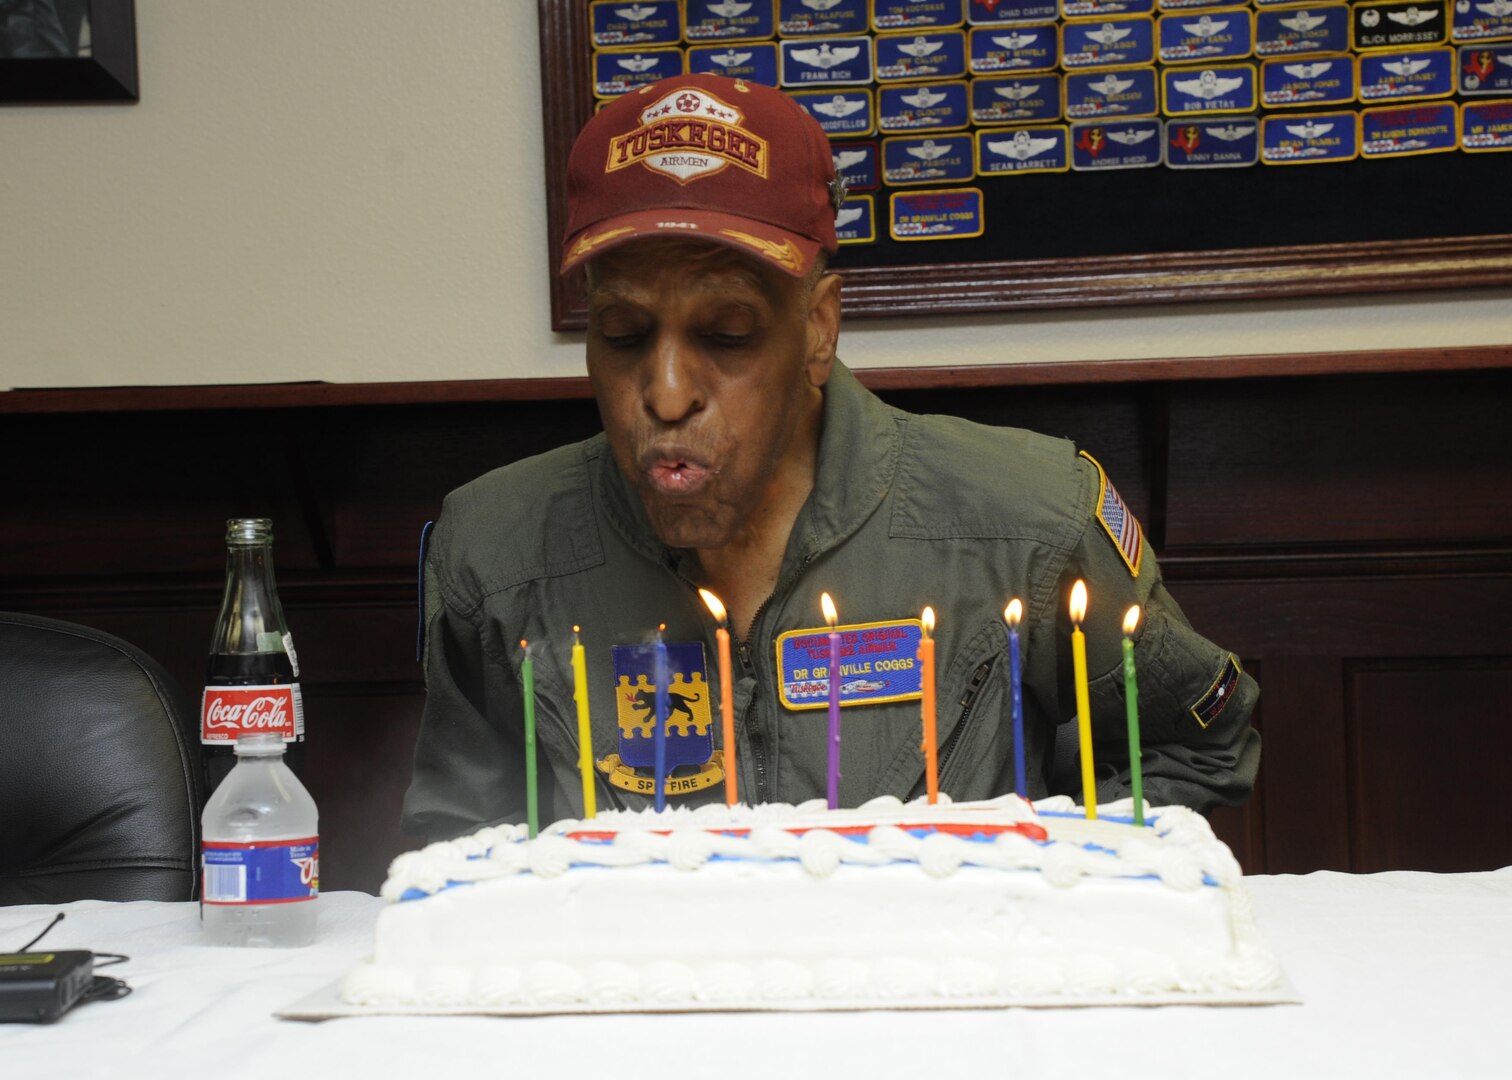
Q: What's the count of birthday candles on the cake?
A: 9